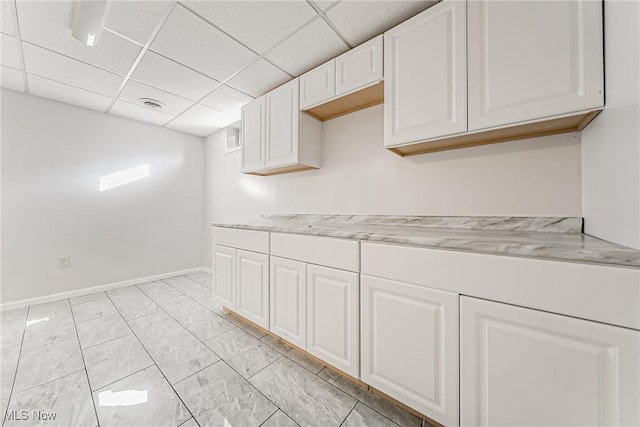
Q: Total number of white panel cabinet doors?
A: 12